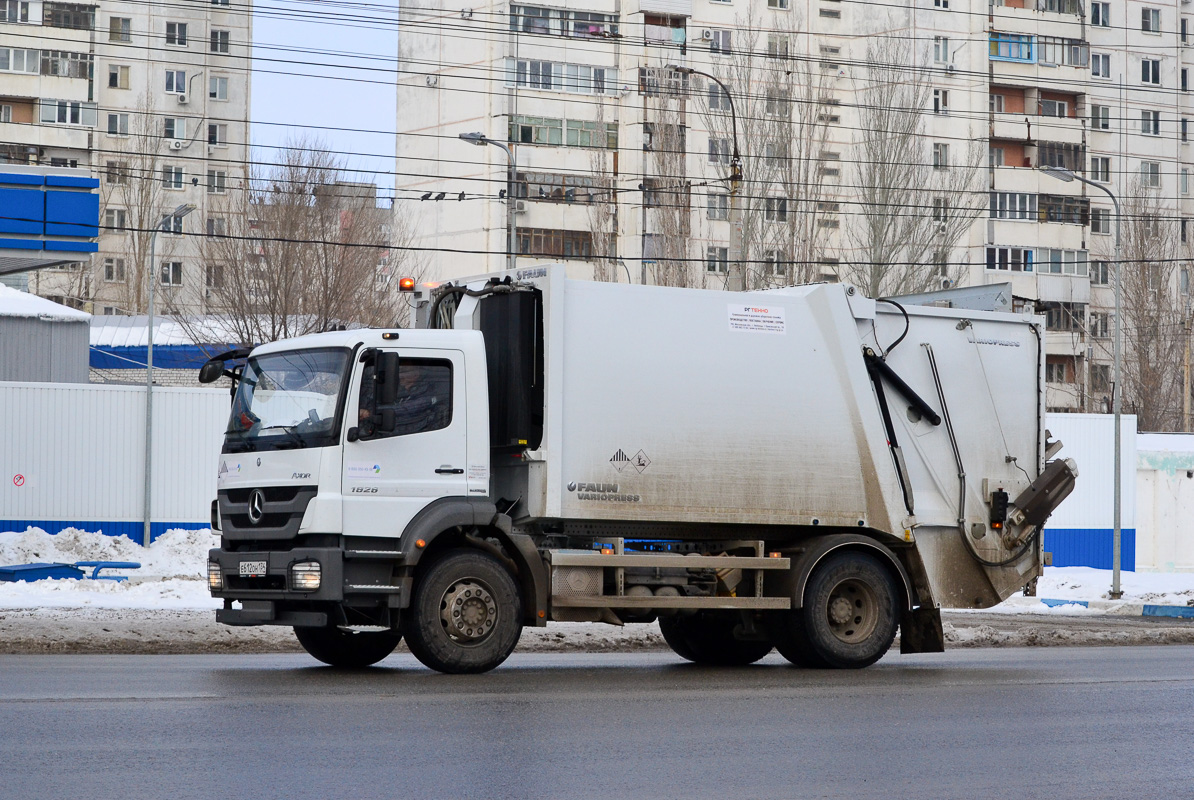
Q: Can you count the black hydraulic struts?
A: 2